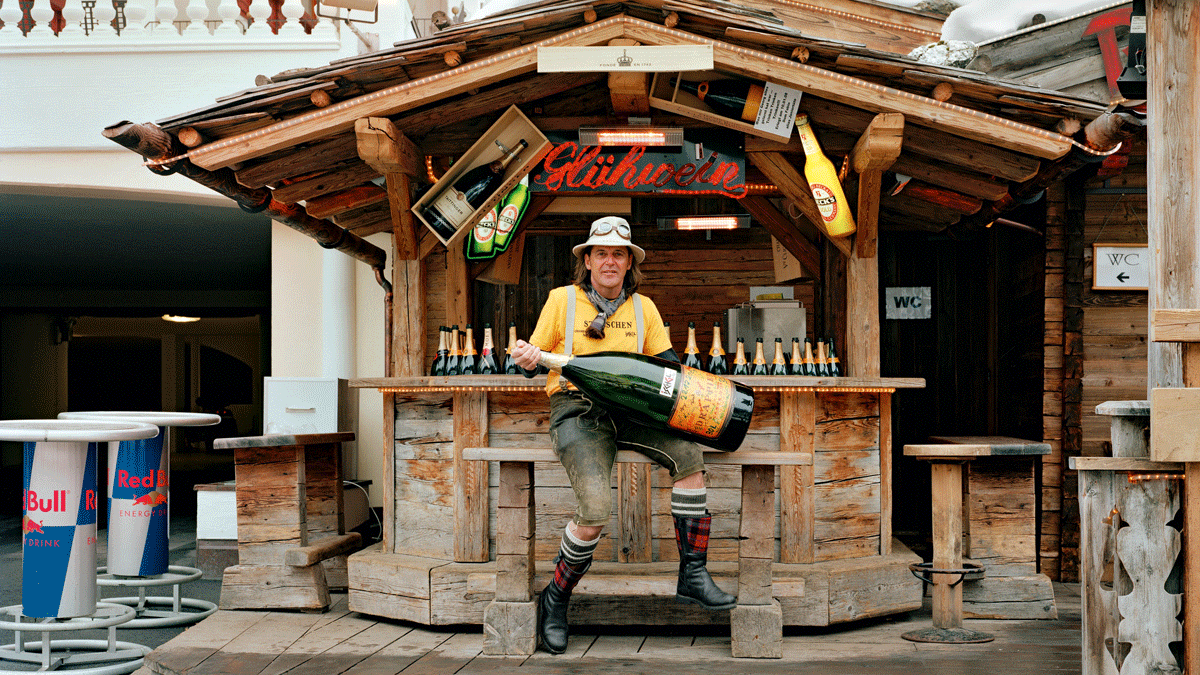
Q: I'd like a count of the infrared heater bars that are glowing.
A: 2